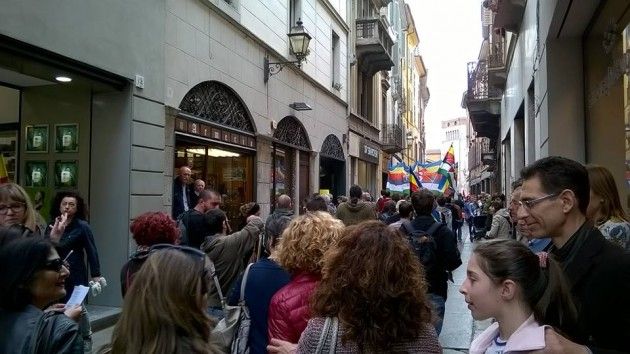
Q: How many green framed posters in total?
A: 4